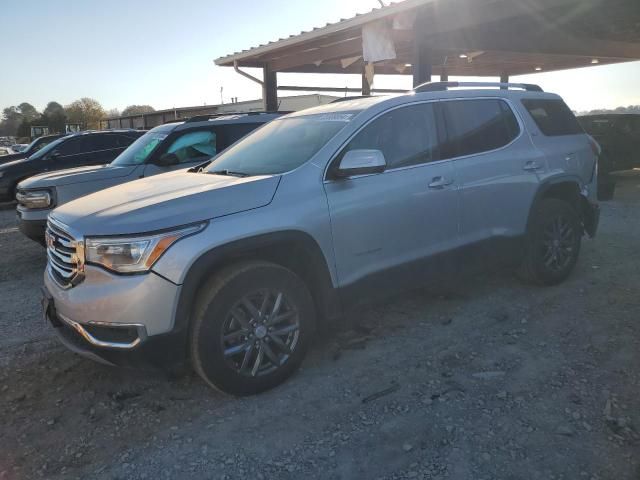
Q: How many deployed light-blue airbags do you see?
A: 1